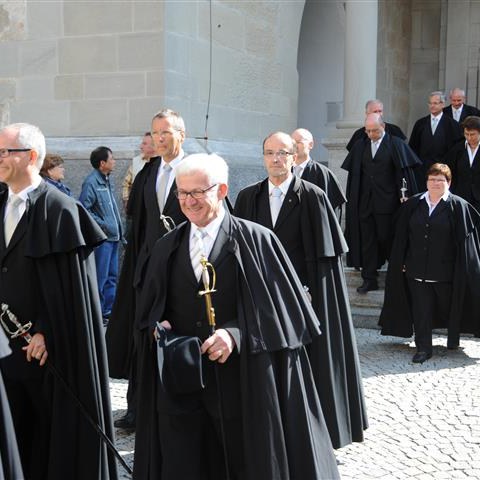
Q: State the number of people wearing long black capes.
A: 11